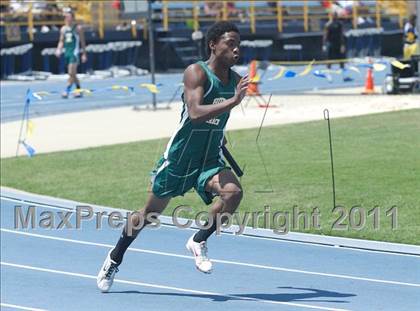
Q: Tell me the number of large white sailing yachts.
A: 0